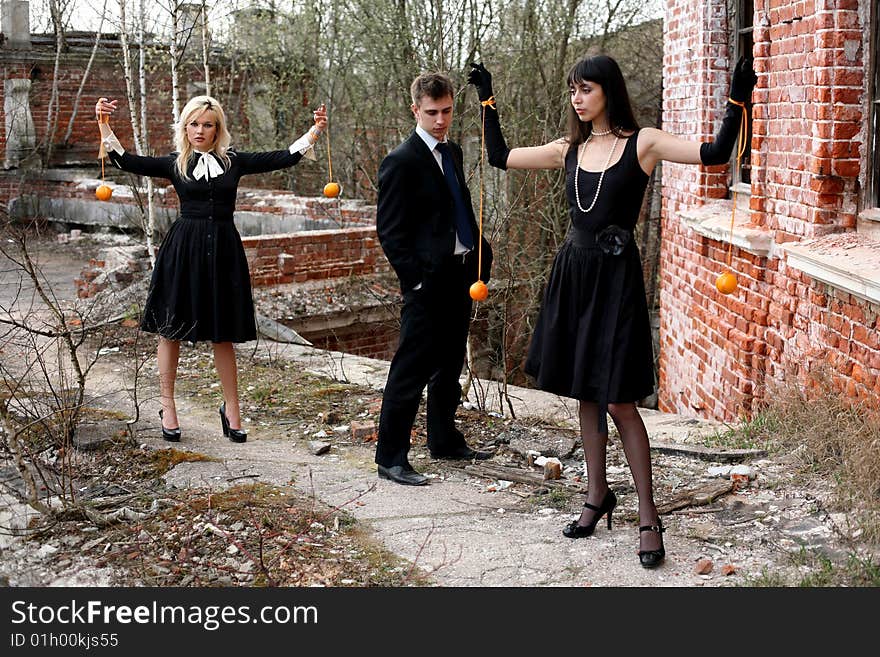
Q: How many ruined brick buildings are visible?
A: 2